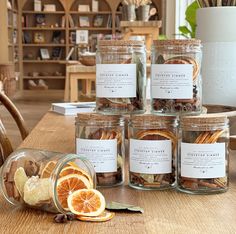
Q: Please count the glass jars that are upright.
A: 5